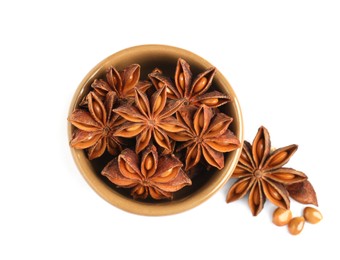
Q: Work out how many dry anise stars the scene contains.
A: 7